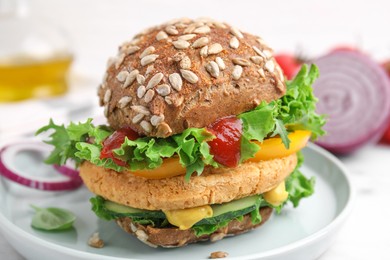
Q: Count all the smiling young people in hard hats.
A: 0